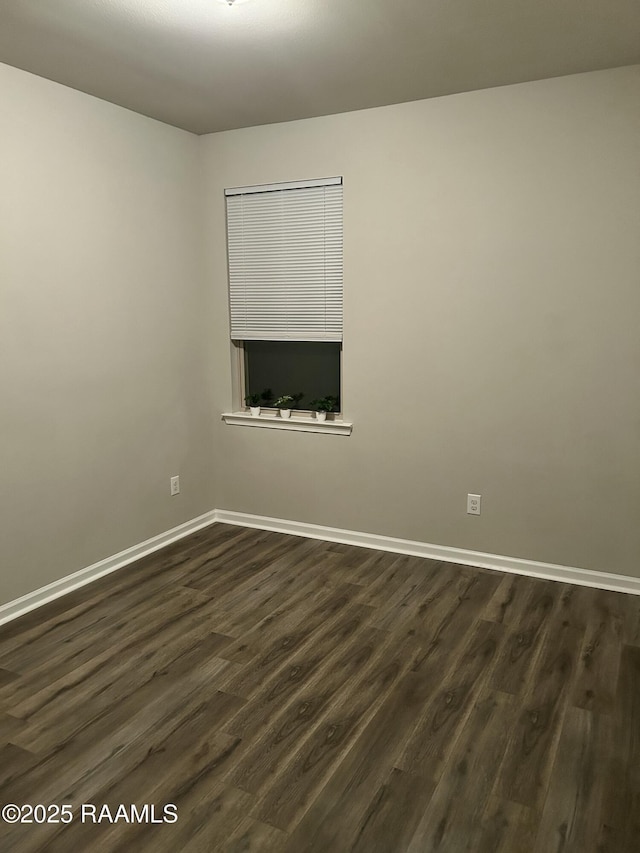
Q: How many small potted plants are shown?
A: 3